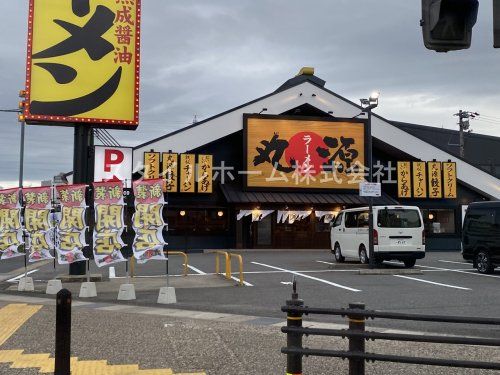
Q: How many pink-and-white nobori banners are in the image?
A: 5